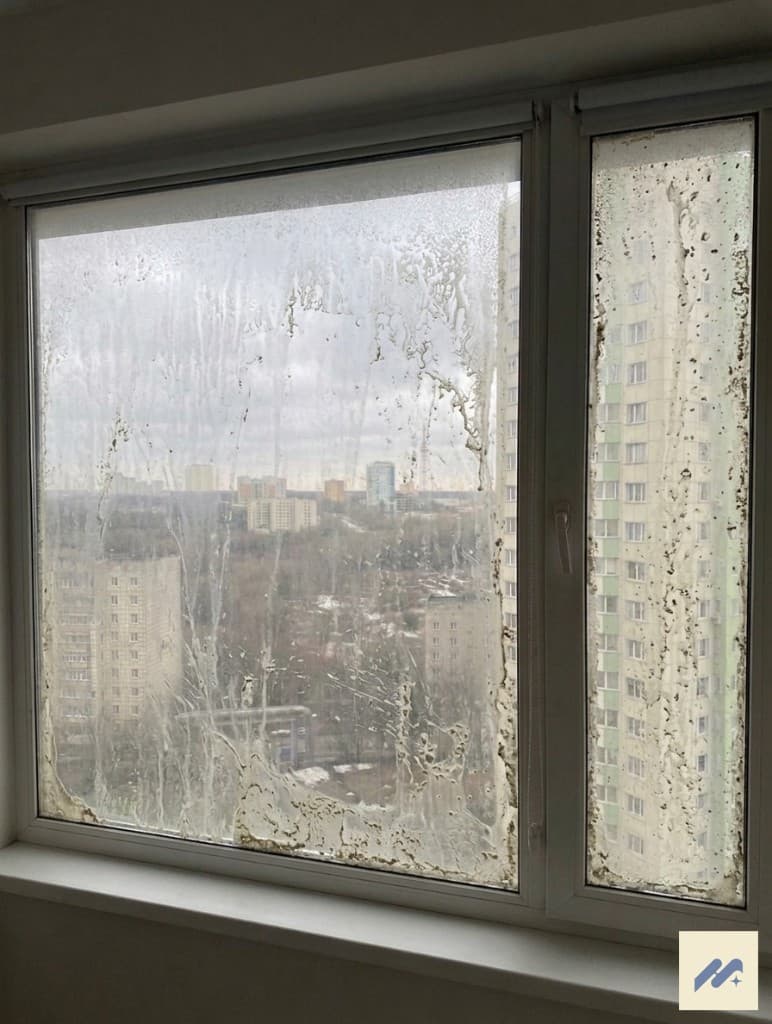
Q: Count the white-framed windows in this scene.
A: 2